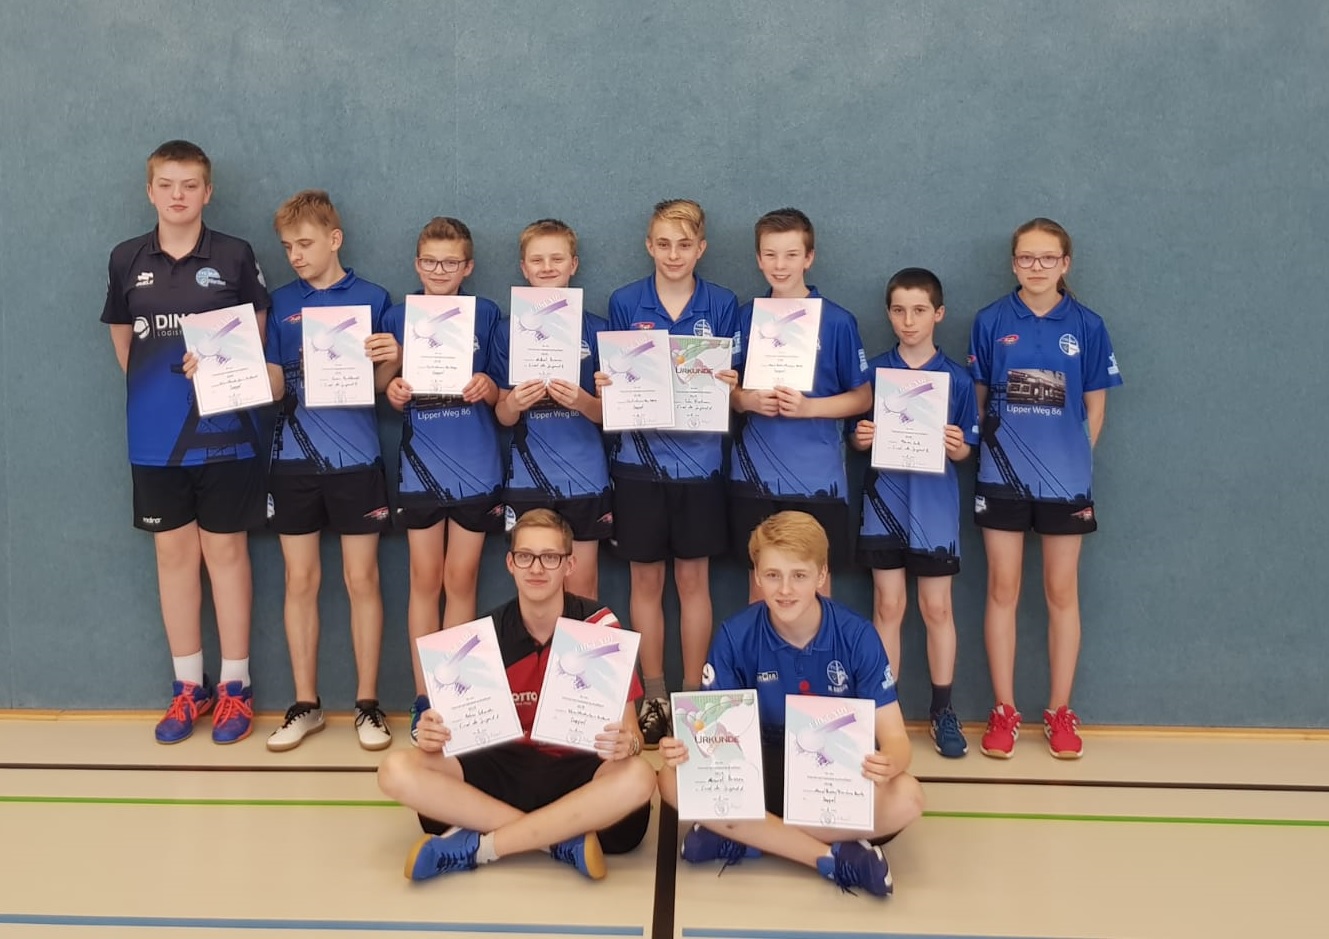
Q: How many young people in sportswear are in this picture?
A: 10